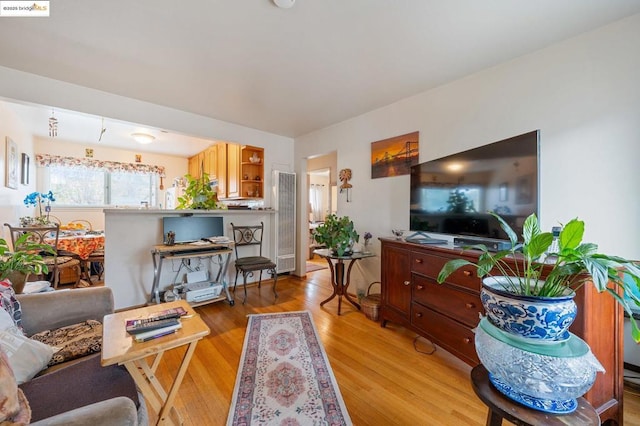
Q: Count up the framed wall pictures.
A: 3